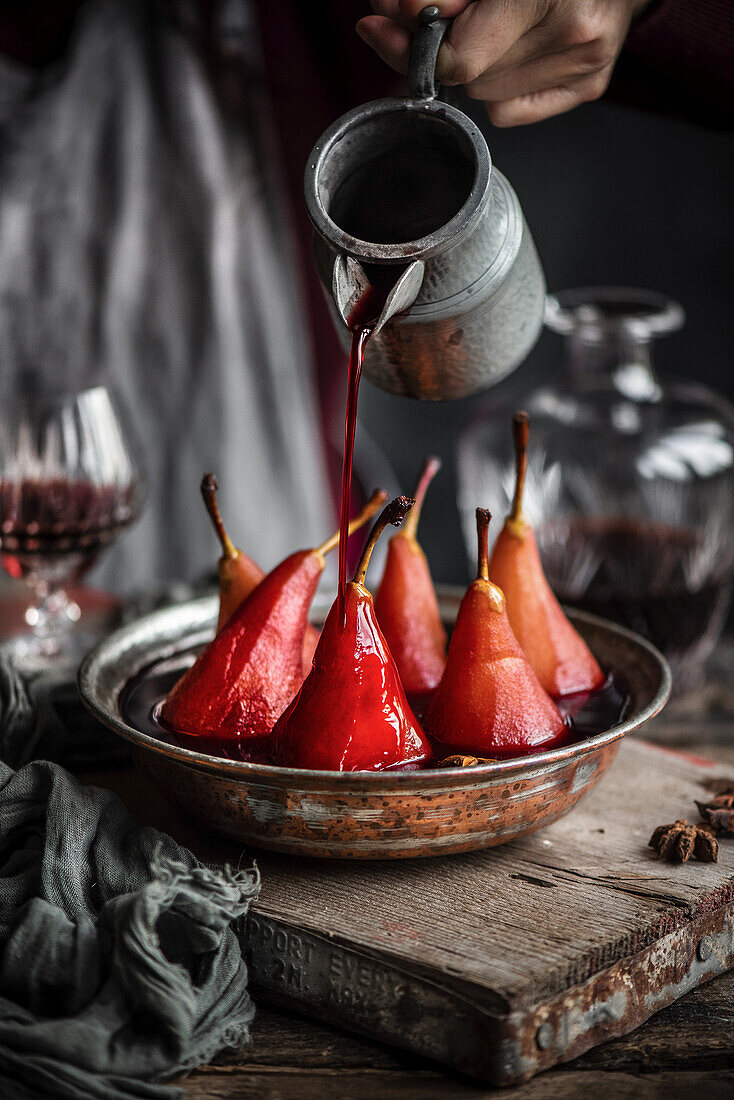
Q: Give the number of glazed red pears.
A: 6